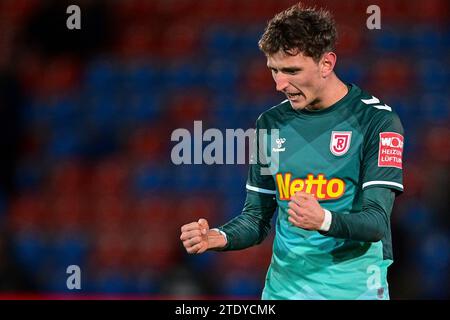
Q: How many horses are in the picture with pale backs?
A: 0